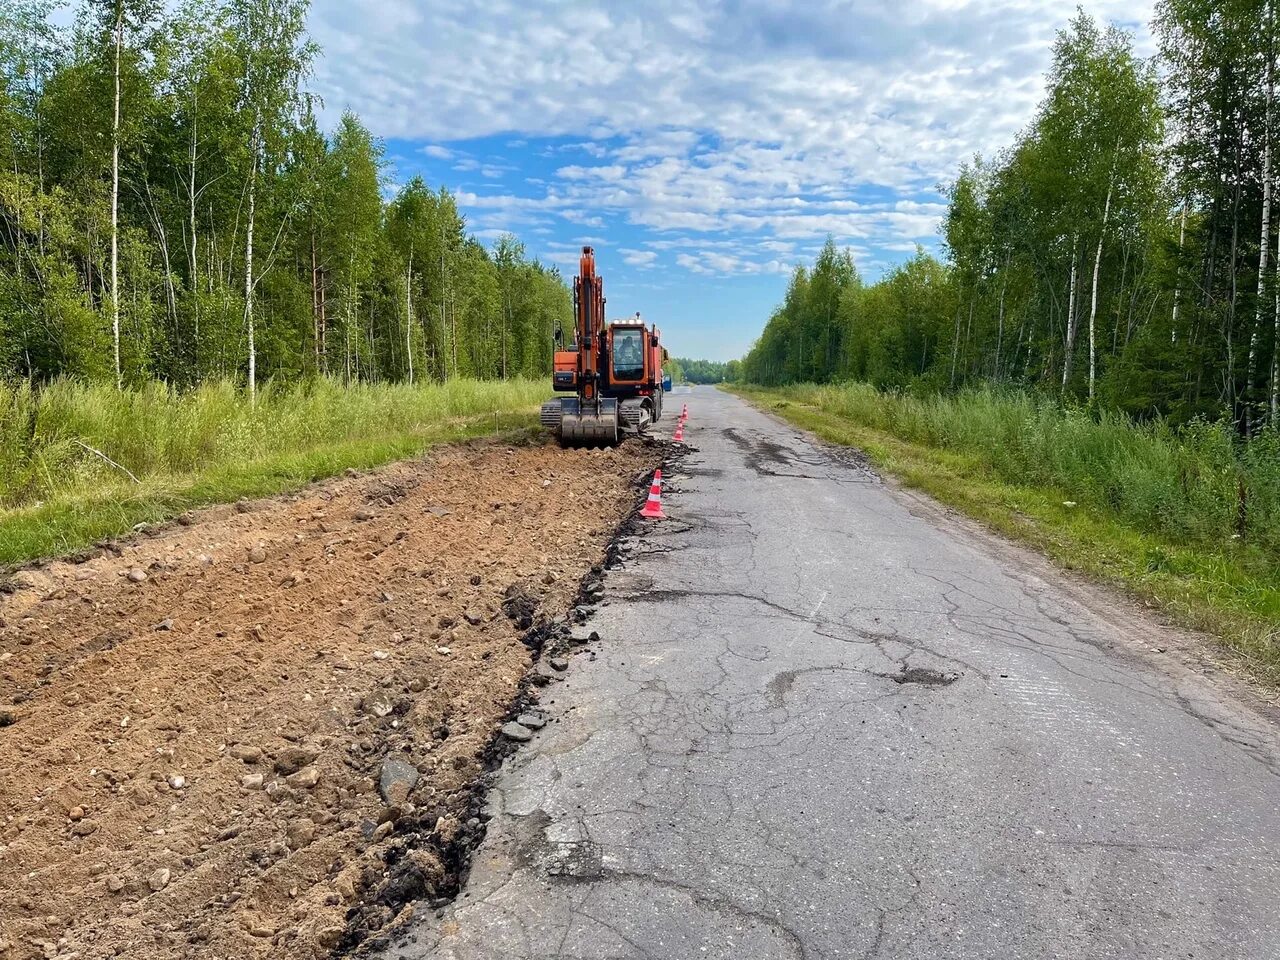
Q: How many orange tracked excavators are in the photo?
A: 1